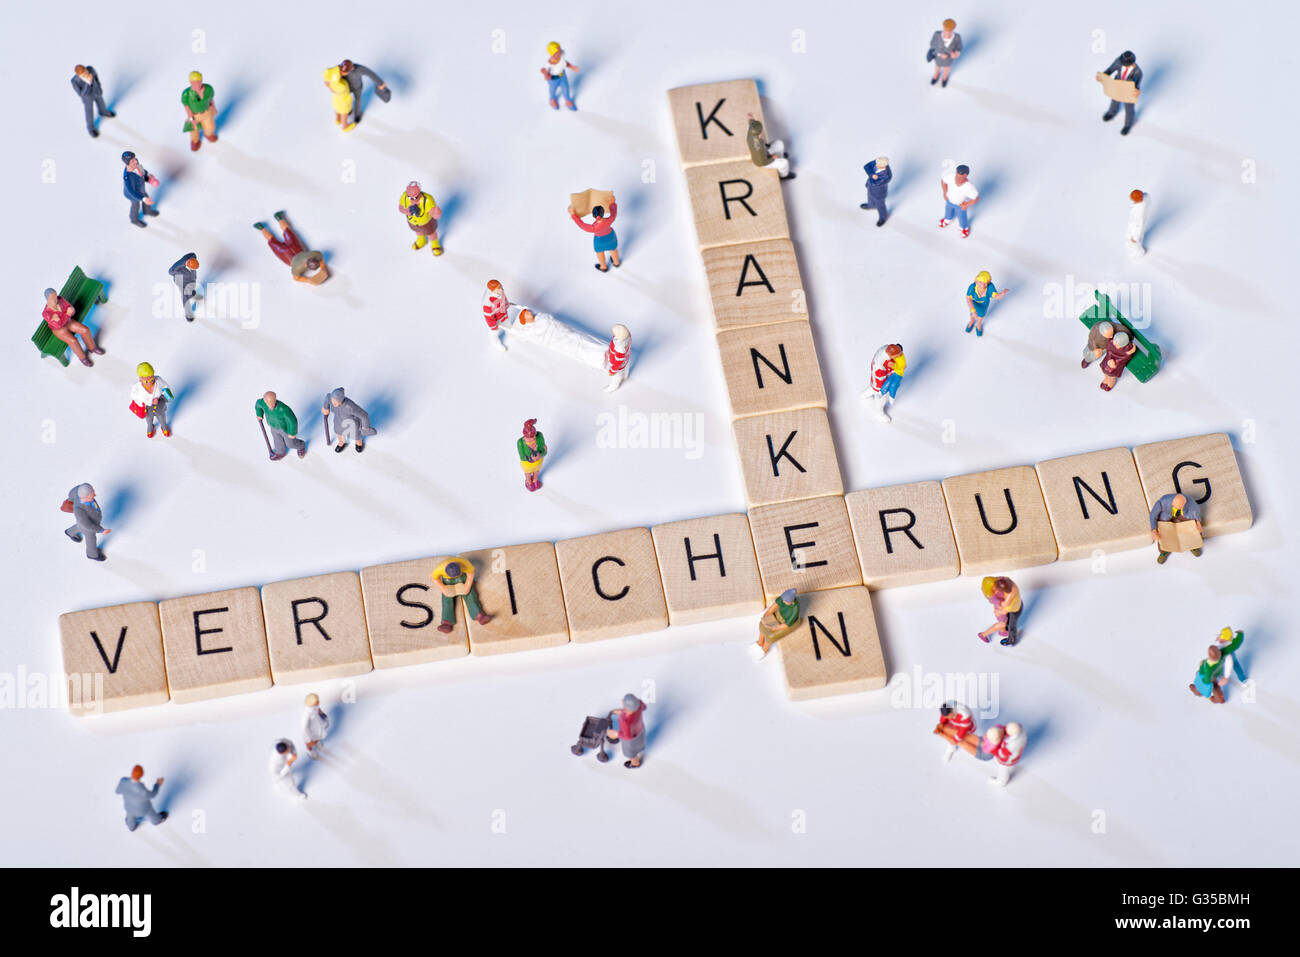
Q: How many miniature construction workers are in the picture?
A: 0